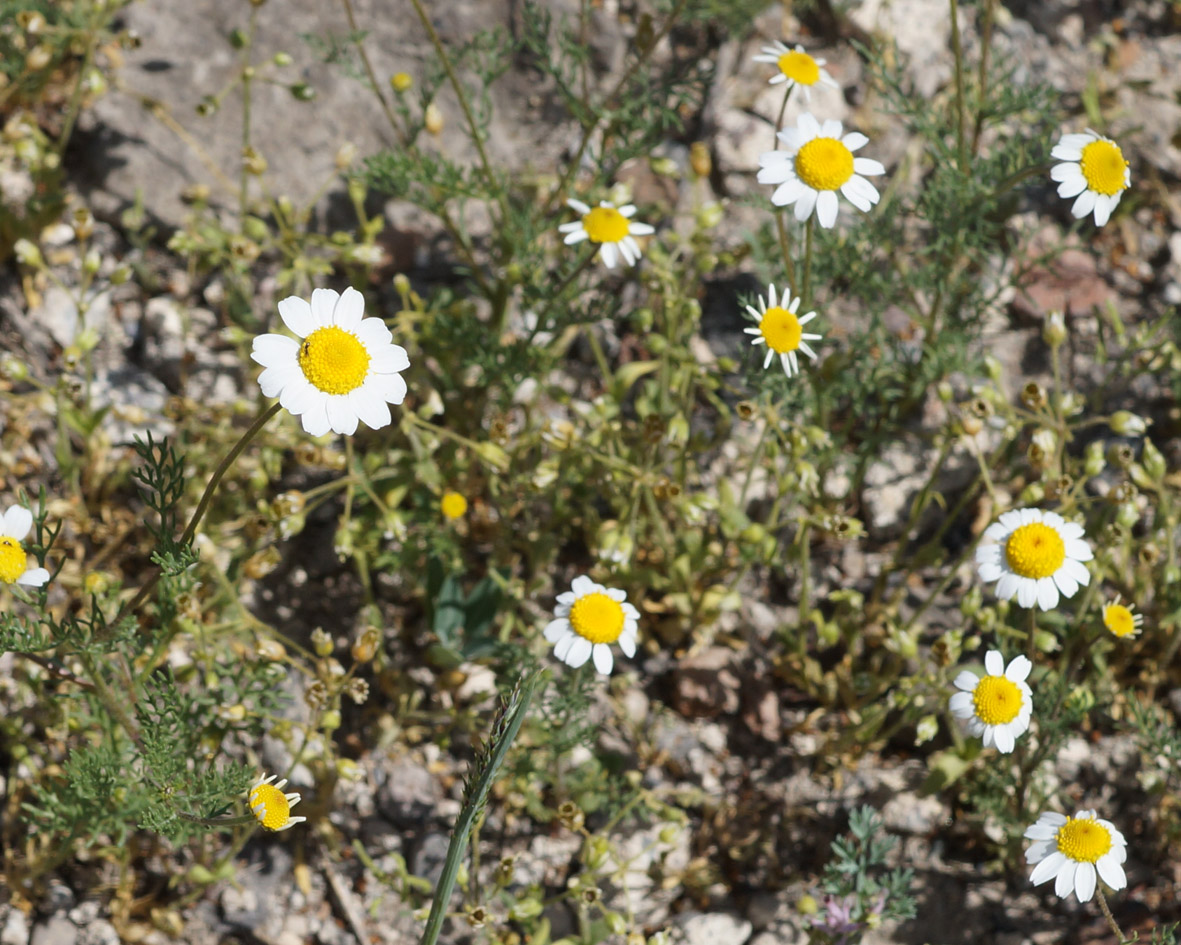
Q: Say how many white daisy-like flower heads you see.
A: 13